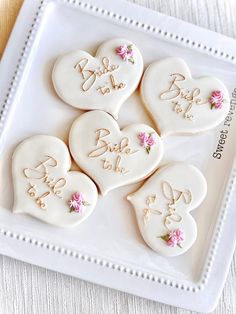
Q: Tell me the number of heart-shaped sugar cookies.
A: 5